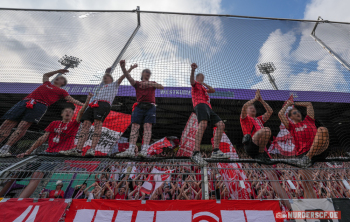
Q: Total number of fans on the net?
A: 7